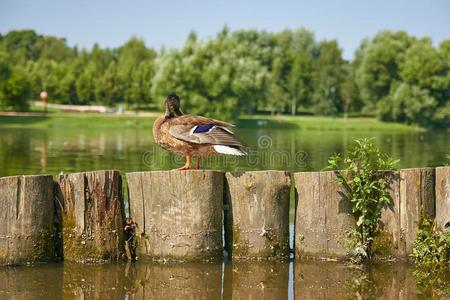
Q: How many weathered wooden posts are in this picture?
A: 7